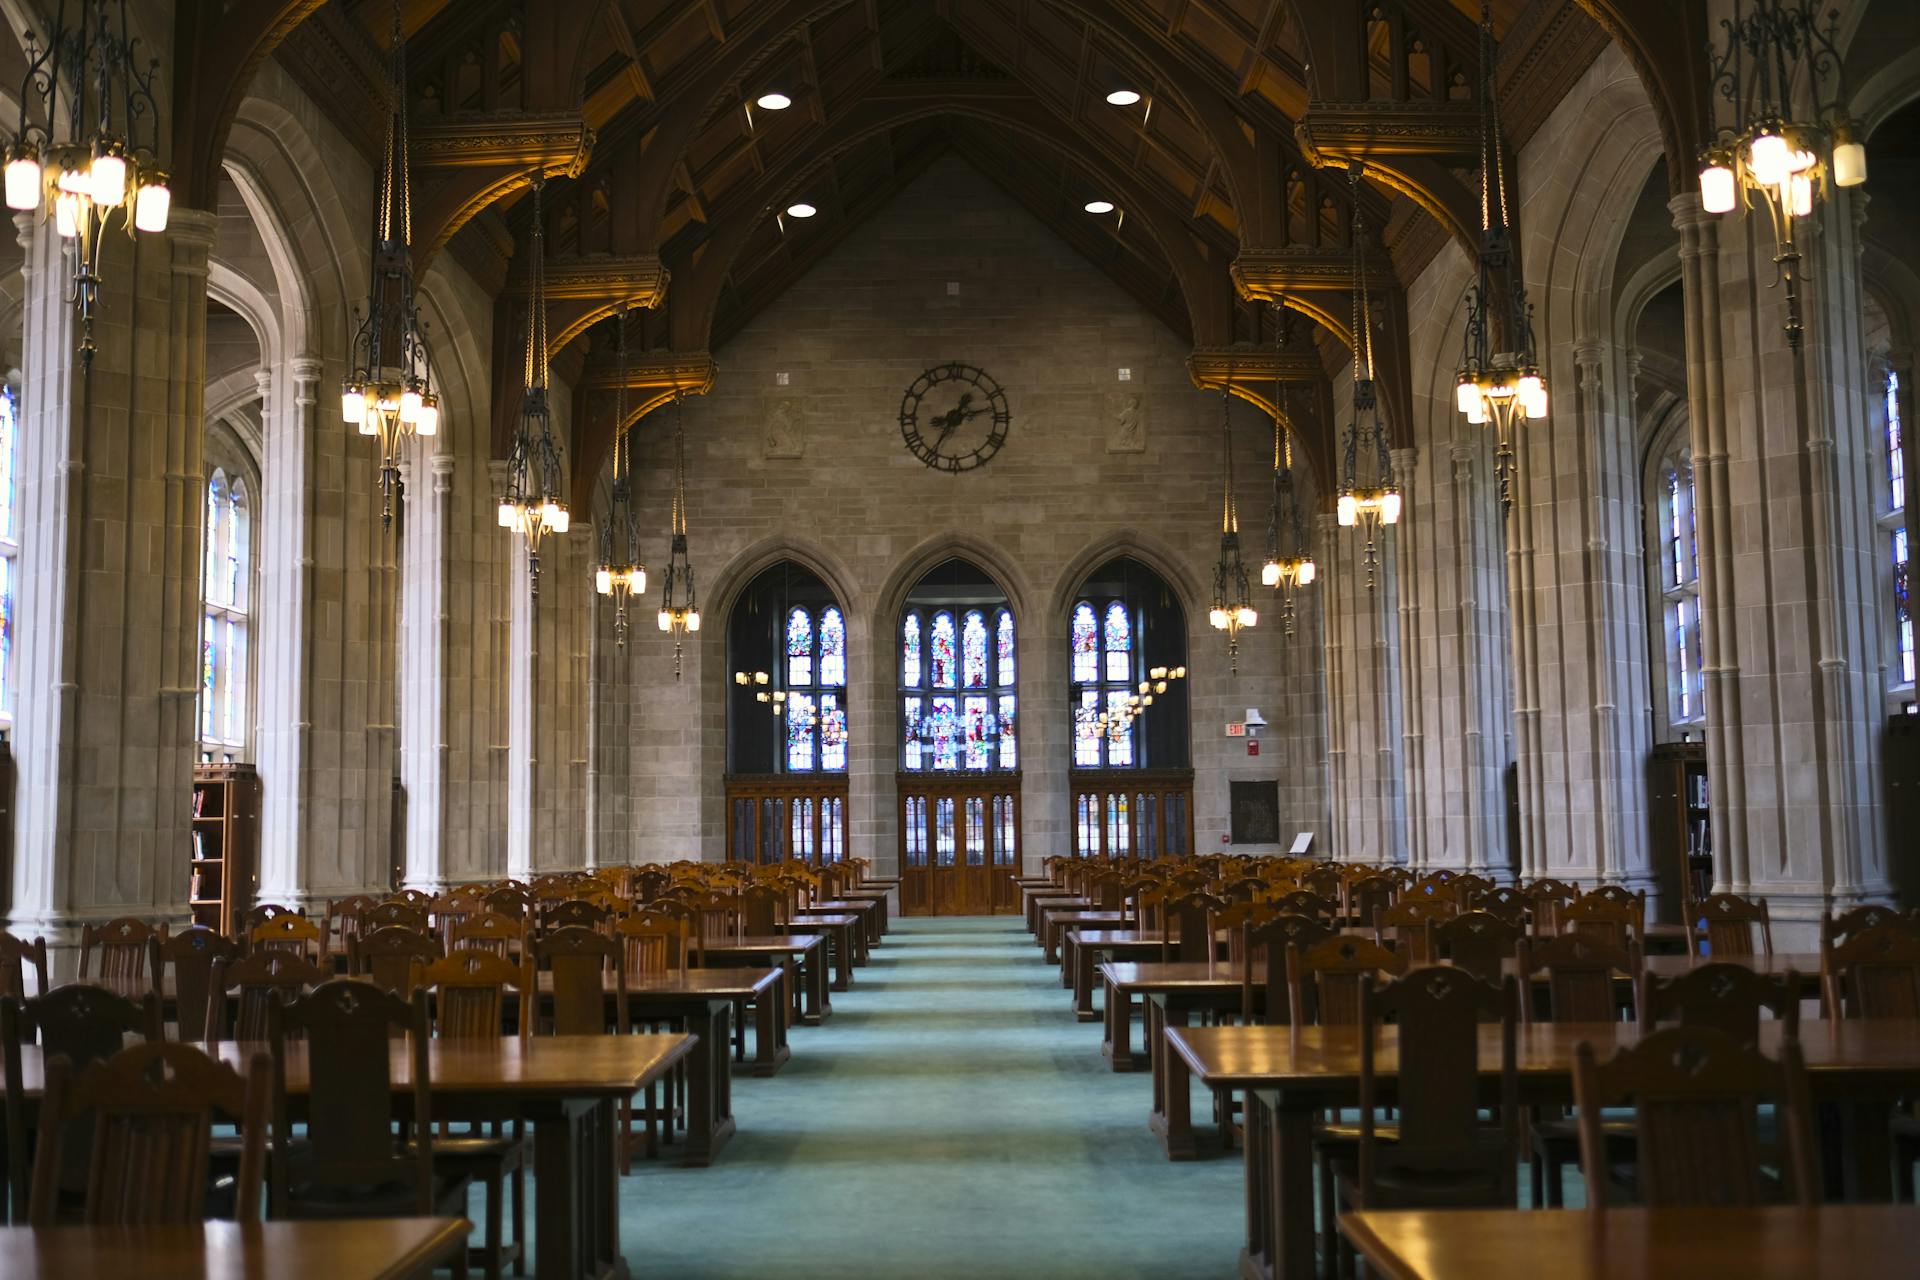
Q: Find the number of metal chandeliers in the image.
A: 10